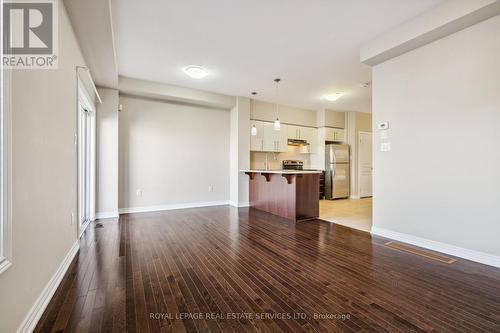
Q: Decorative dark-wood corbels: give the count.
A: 3